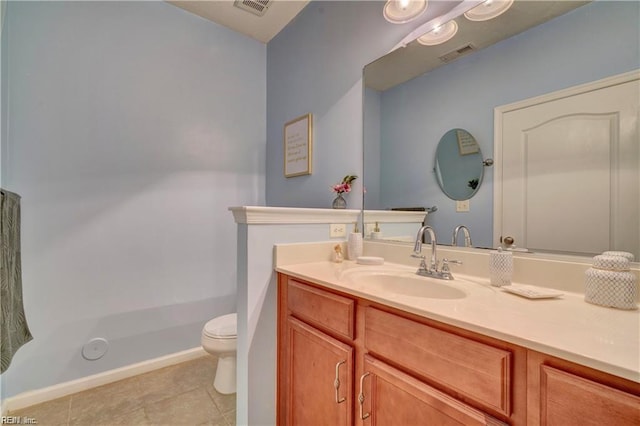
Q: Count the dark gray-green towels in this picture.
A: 1